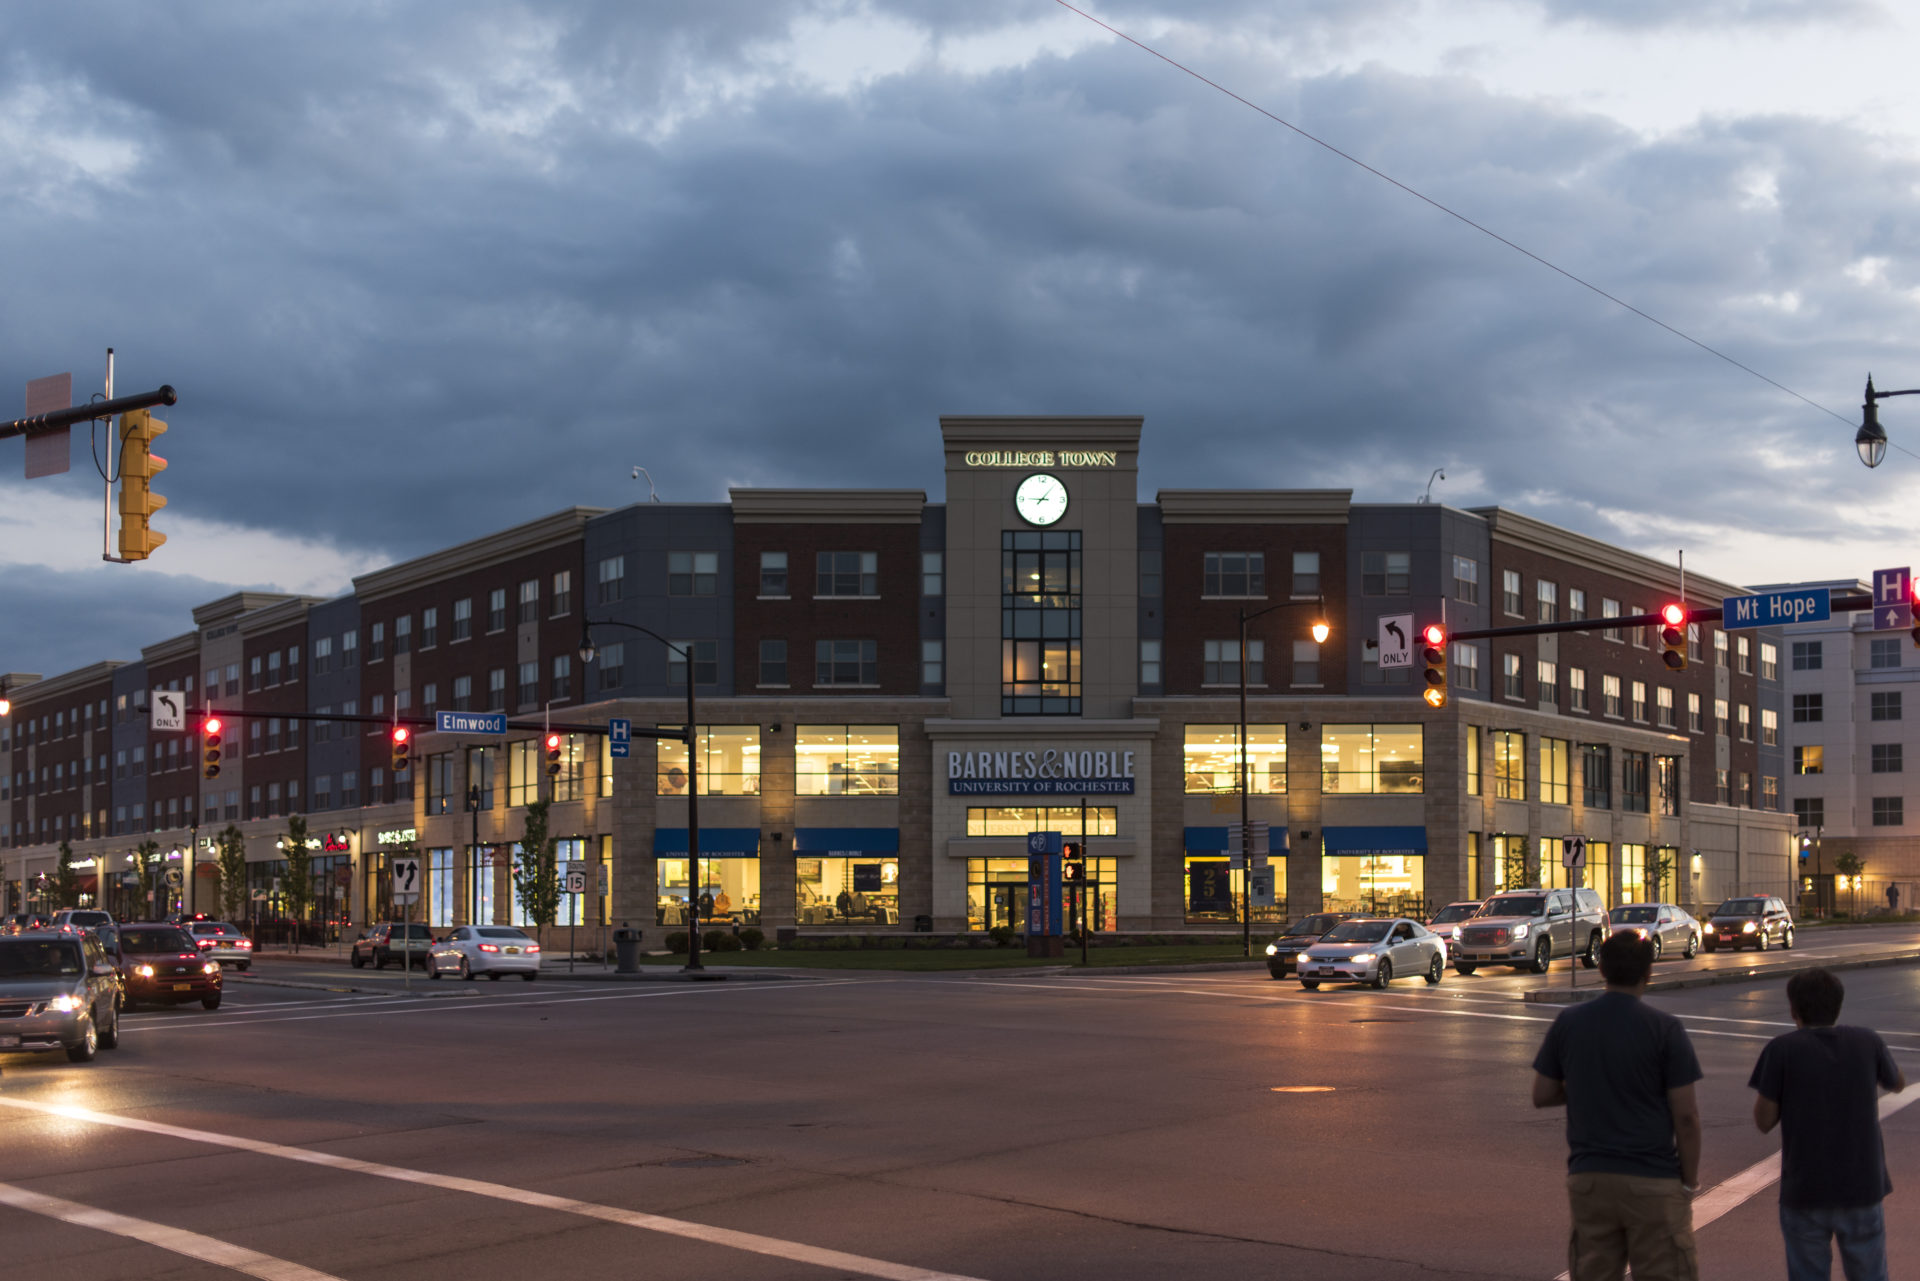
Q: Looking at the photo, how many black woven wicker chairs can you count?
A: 0